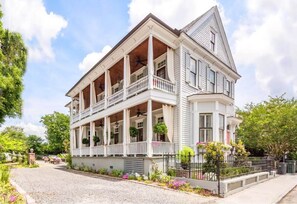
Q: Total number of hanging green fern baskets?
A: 5